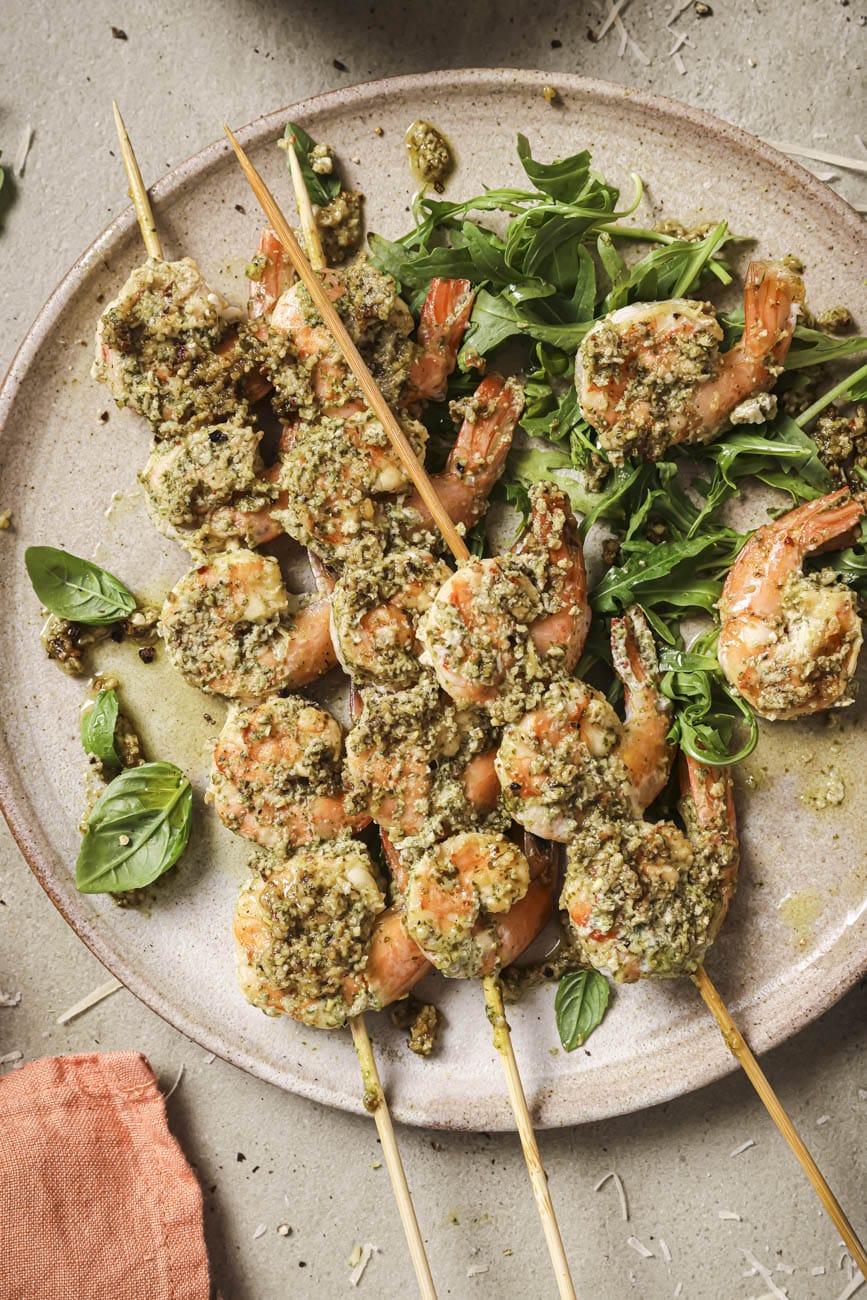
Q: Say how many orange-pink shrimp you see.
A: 15